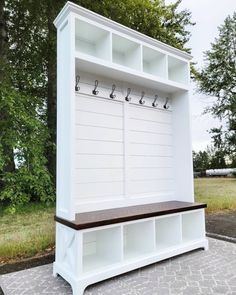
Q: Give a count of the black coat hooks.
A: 7